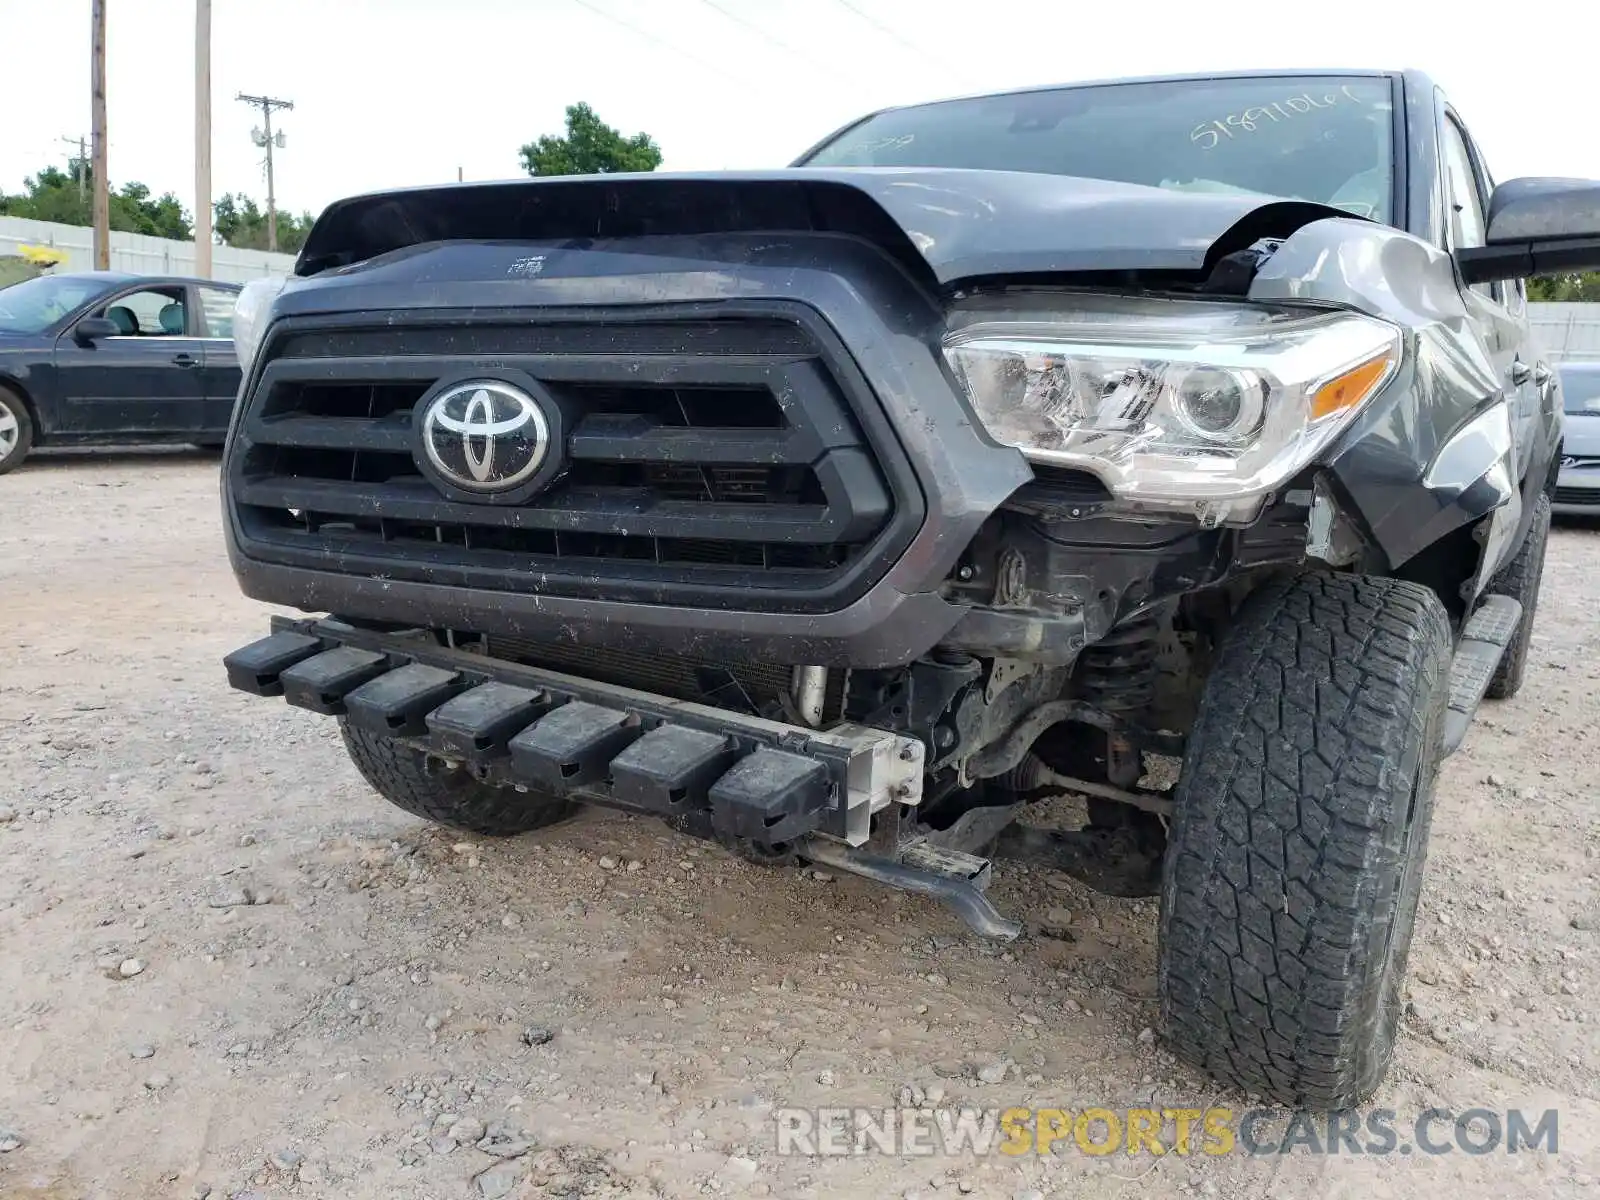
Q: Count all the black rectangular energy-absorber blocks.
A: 7